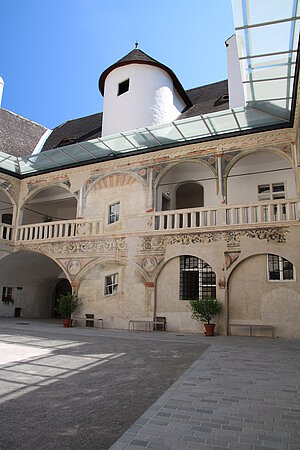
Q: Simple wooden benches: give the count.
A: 3